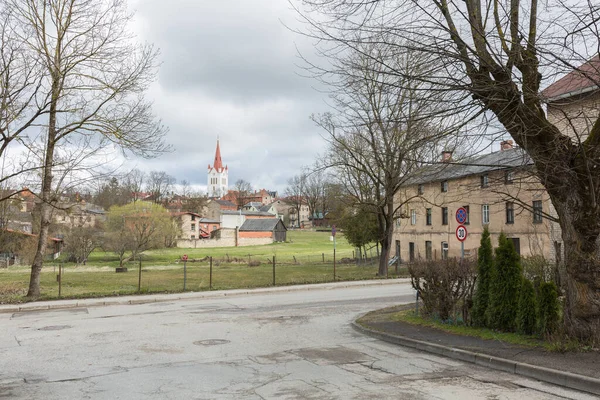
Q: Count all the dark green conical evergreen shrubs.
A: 4